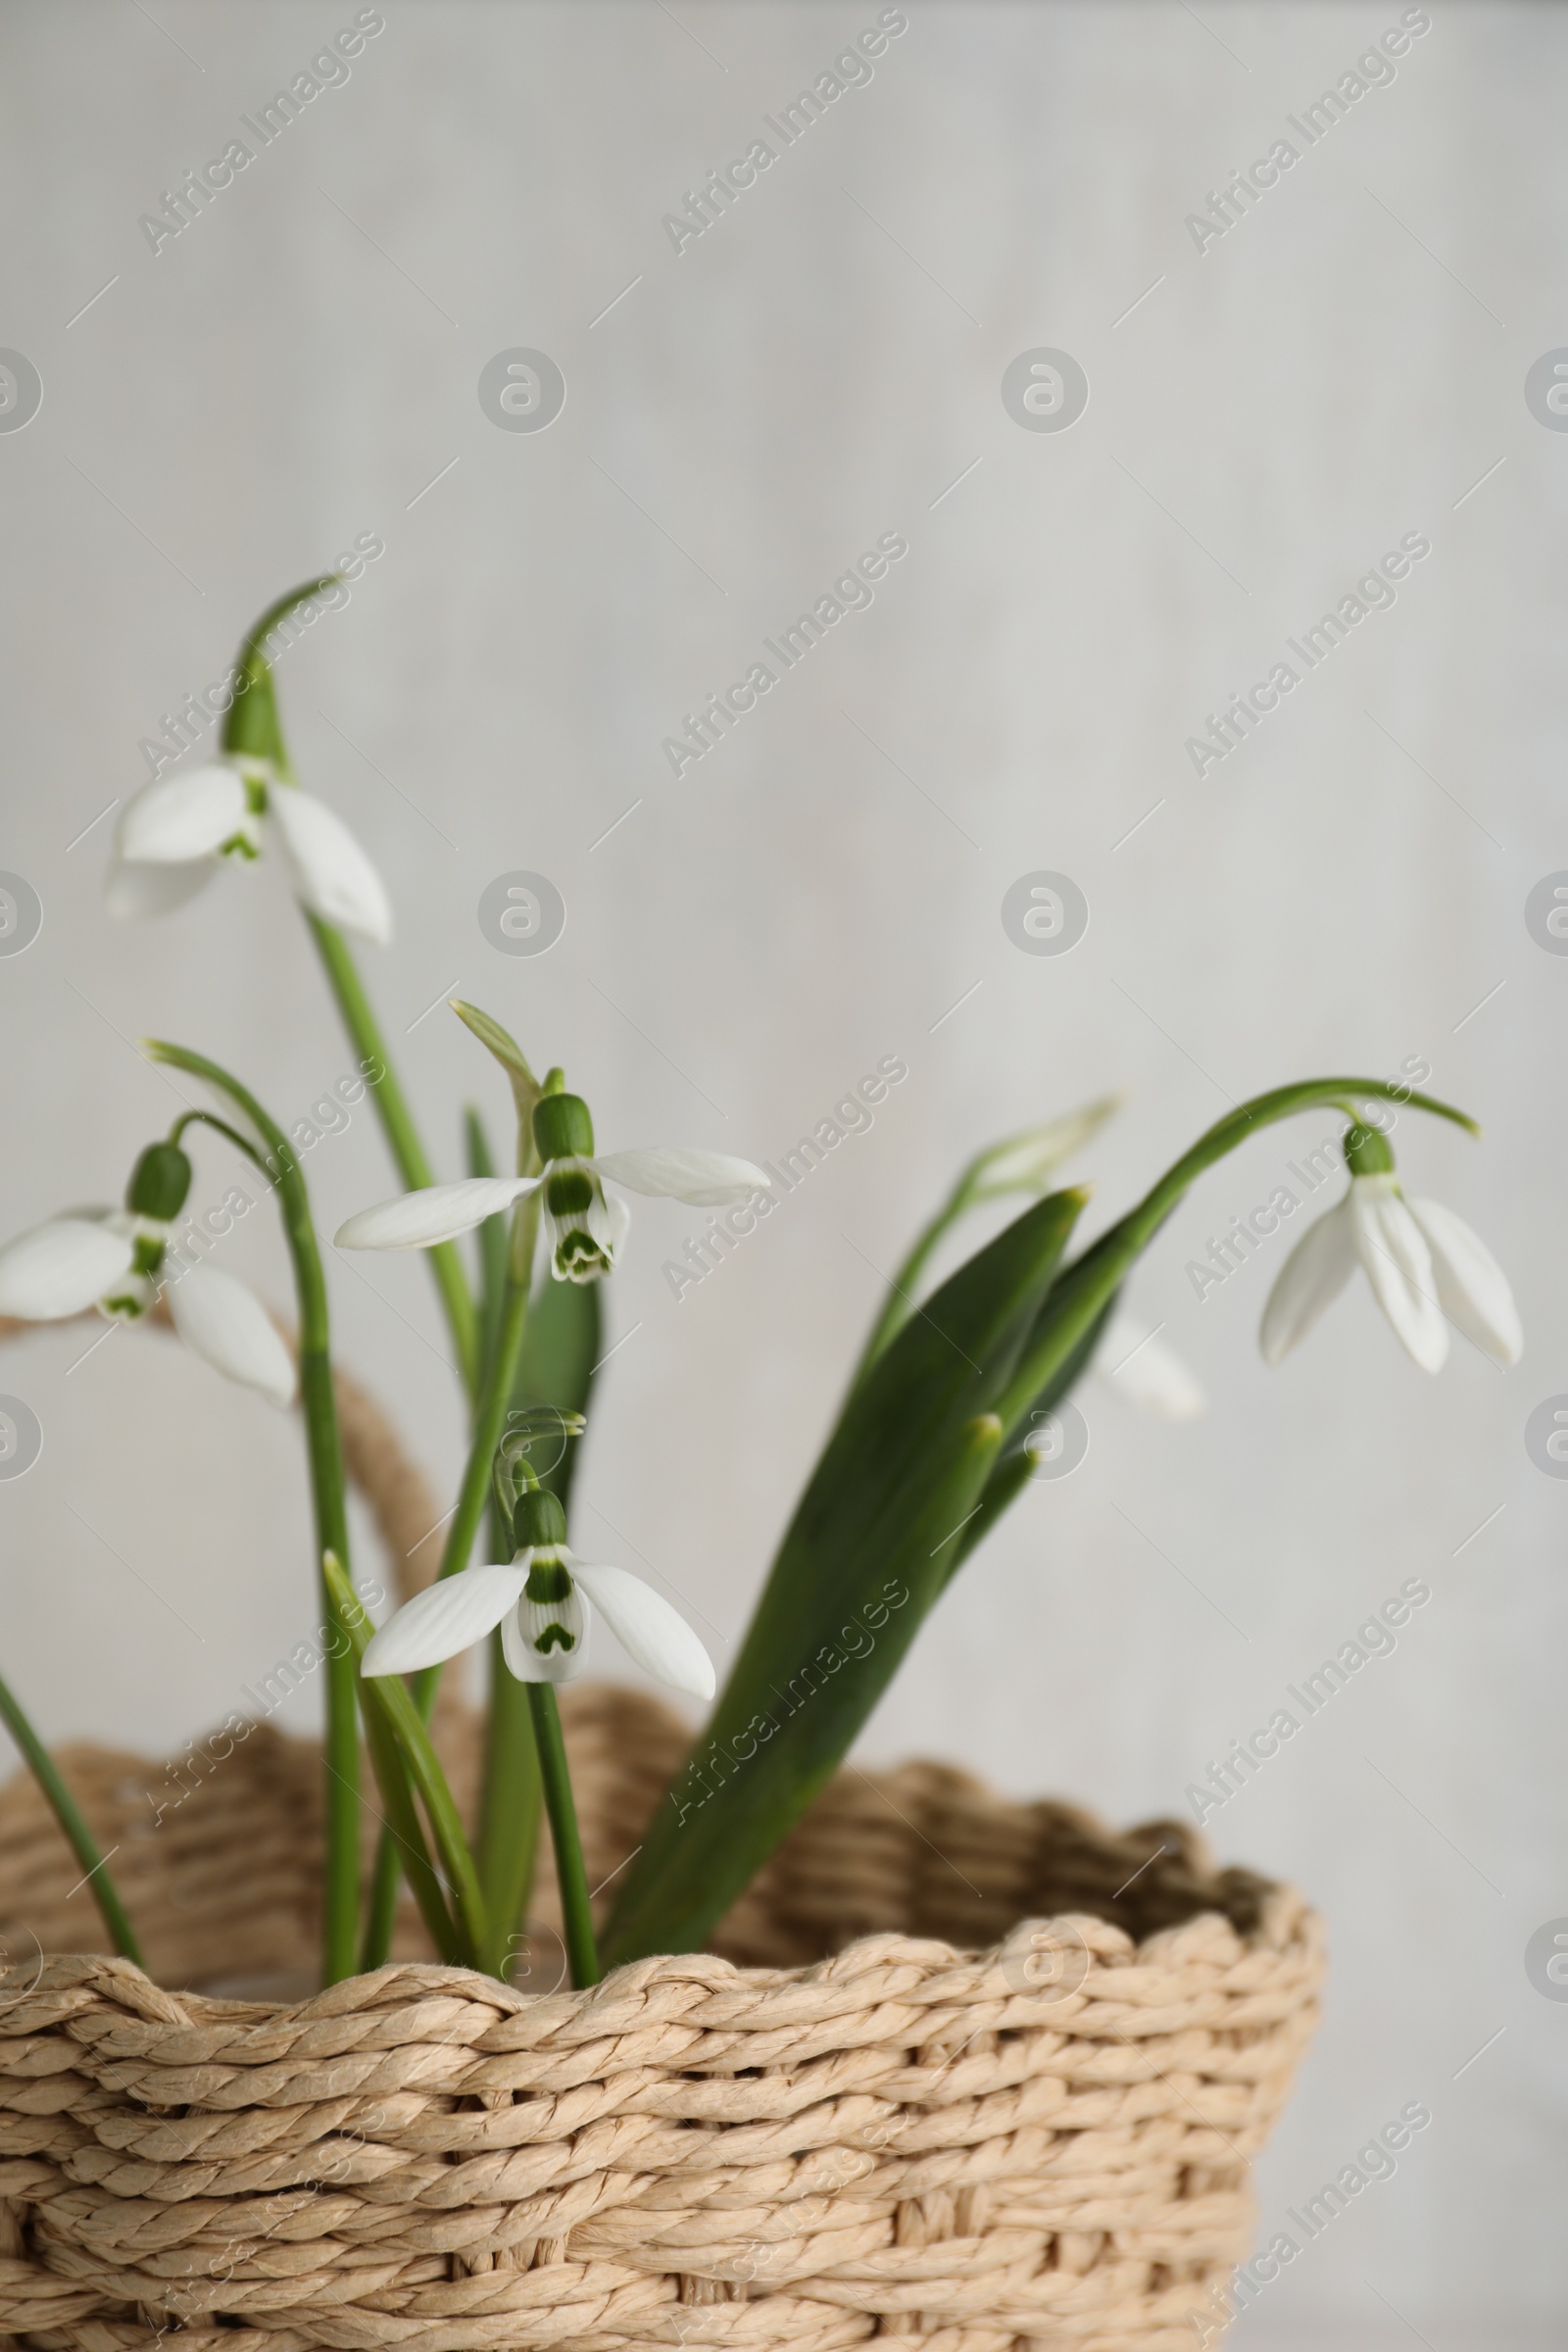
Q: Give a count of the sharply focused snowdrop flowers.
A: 2